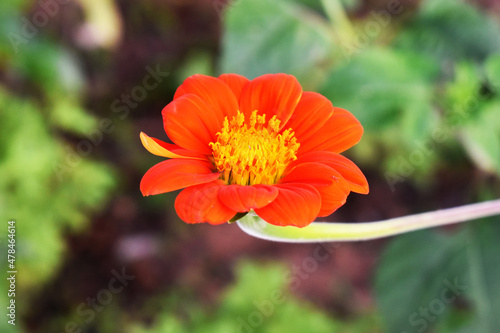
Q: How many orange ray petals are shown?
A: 13